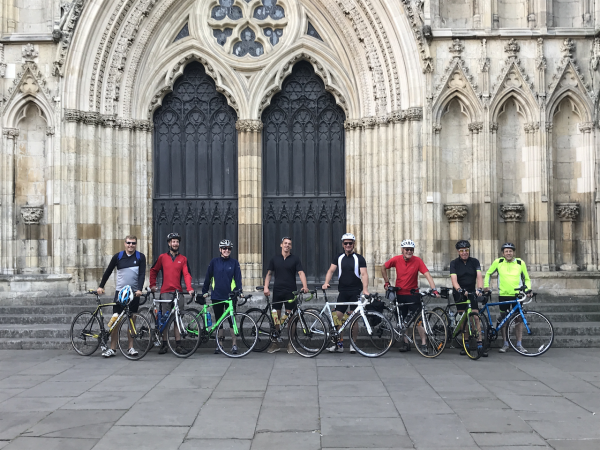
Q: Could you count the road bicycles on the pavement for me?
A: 8